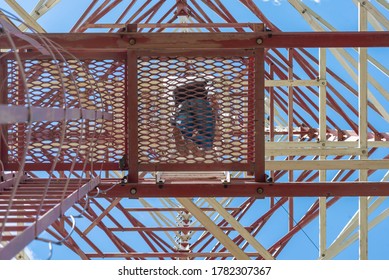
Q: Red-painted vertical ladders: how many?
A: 1